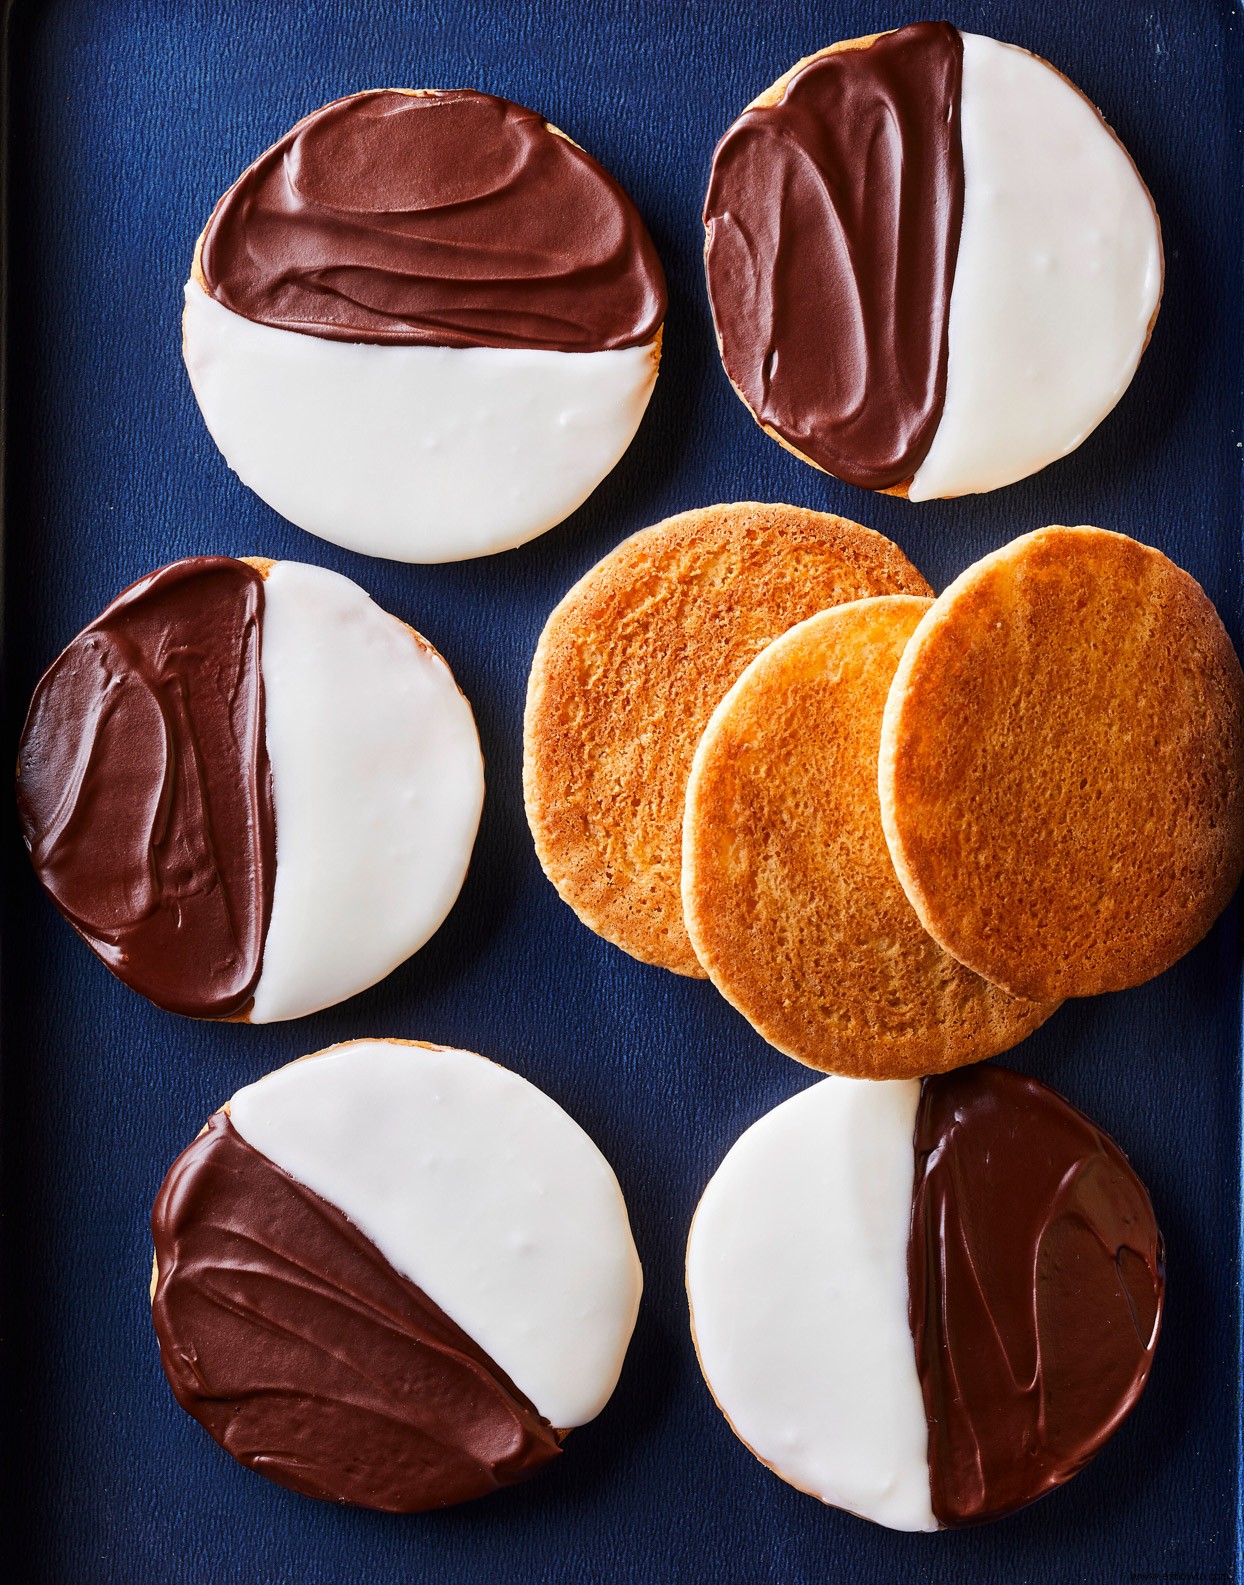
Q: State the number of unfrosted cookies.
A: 3